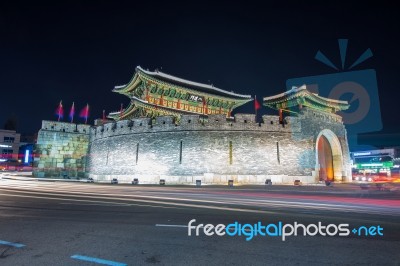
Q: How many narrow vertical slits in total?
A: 5